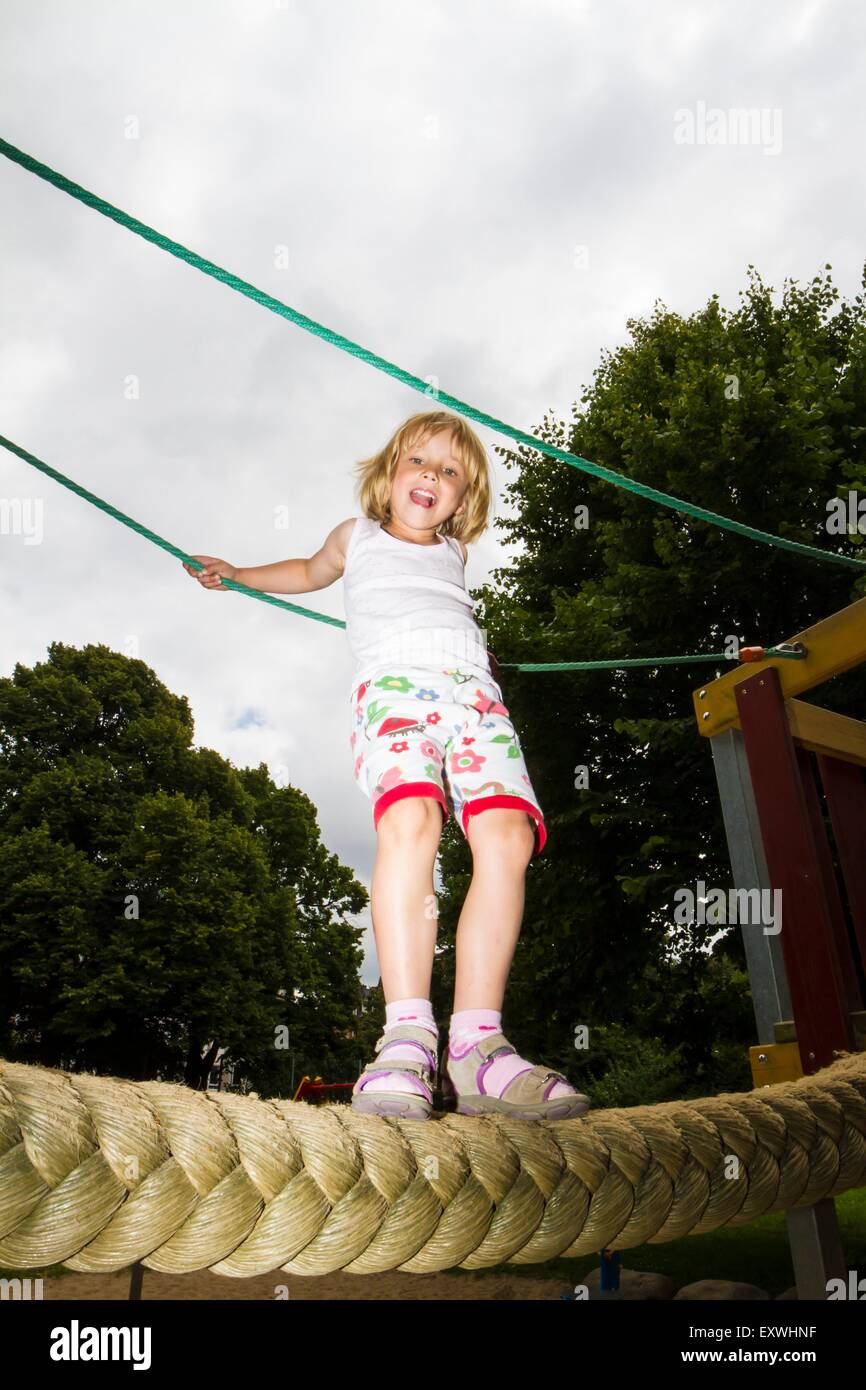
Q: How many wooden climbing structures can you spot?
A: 1